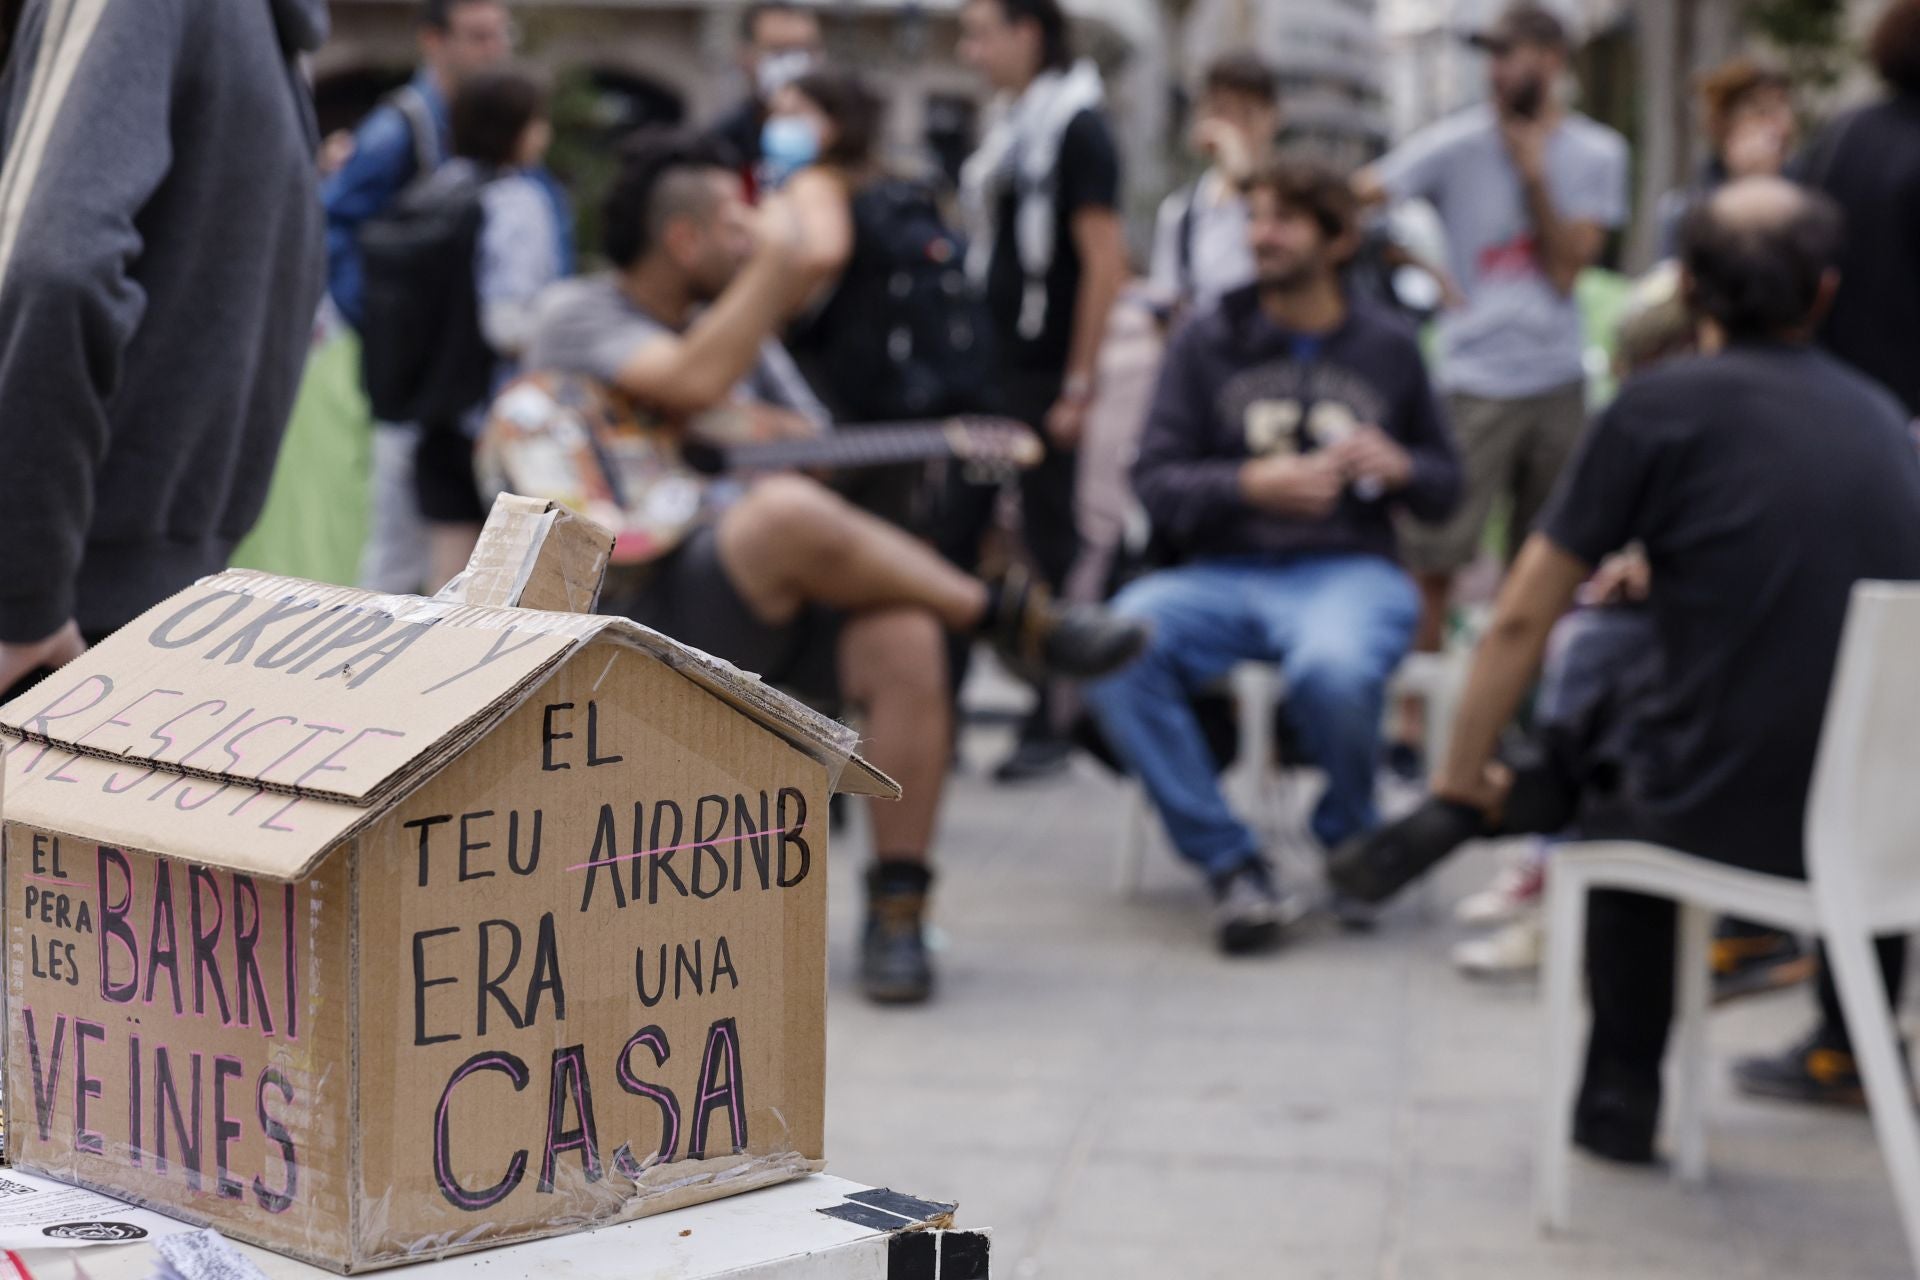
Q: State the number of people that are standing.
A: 10